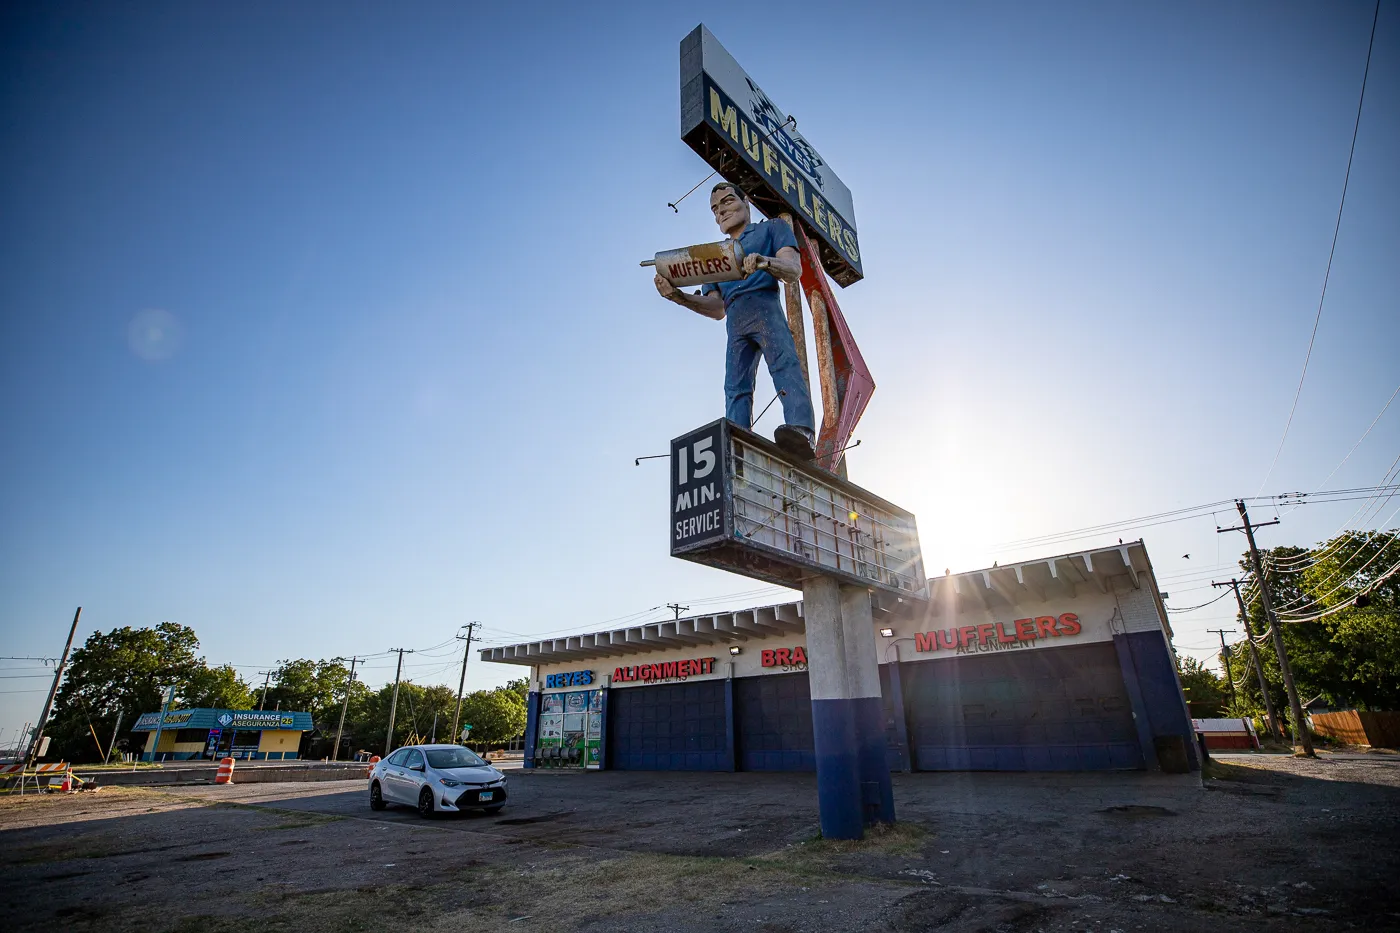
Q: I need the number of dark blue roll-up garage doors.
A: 3